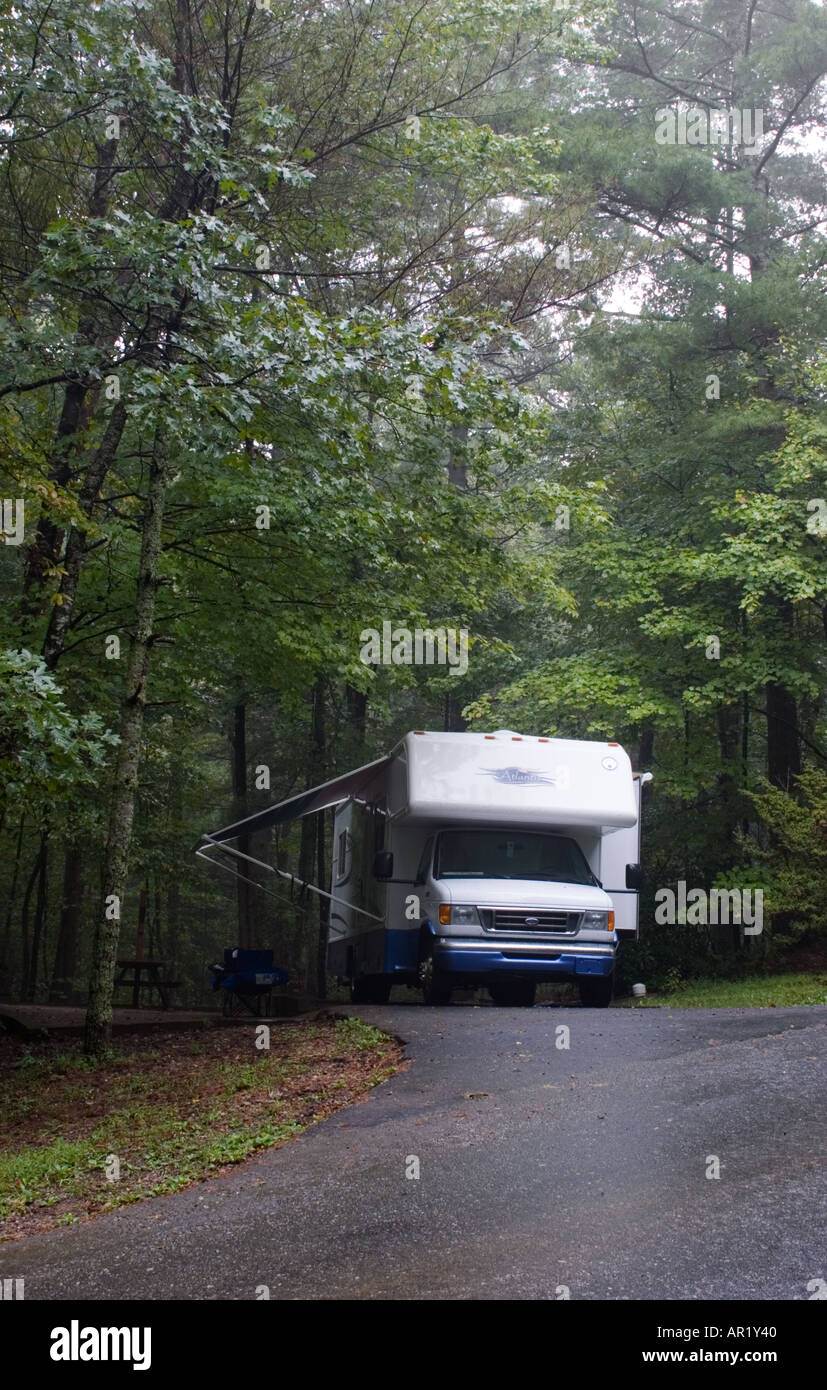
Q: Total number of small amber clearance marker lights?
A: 5